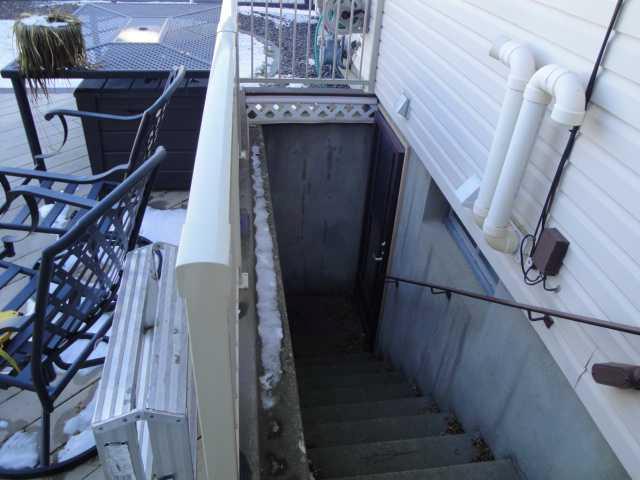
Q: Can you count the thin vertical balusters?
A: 9